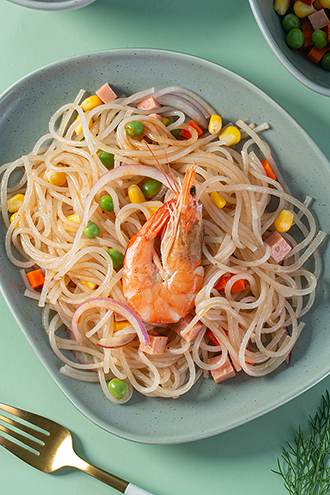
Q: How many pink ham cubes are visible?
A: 7